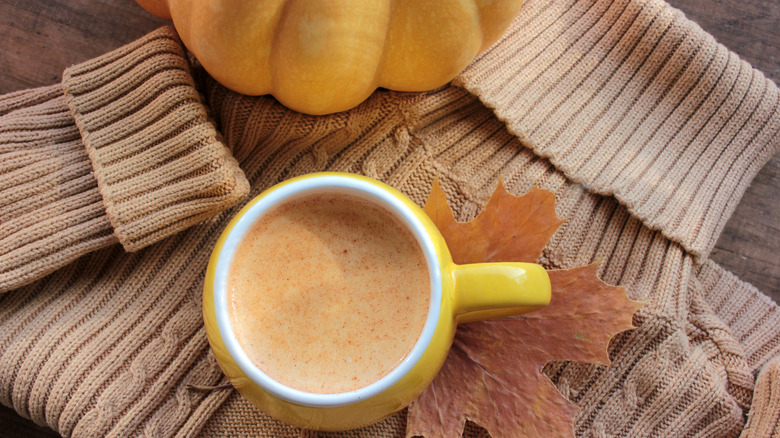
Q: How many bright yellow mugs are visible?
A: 1